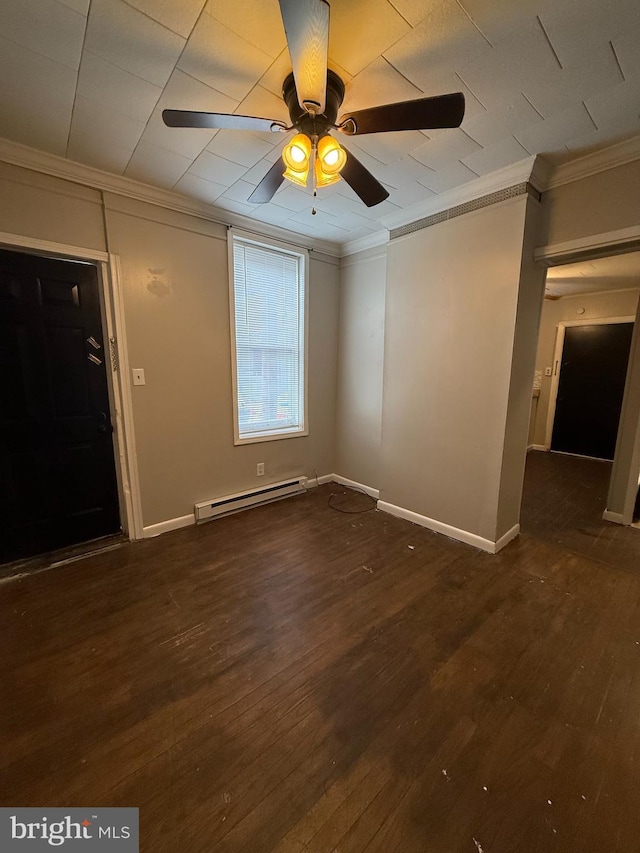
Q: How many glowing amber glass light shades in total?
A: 4